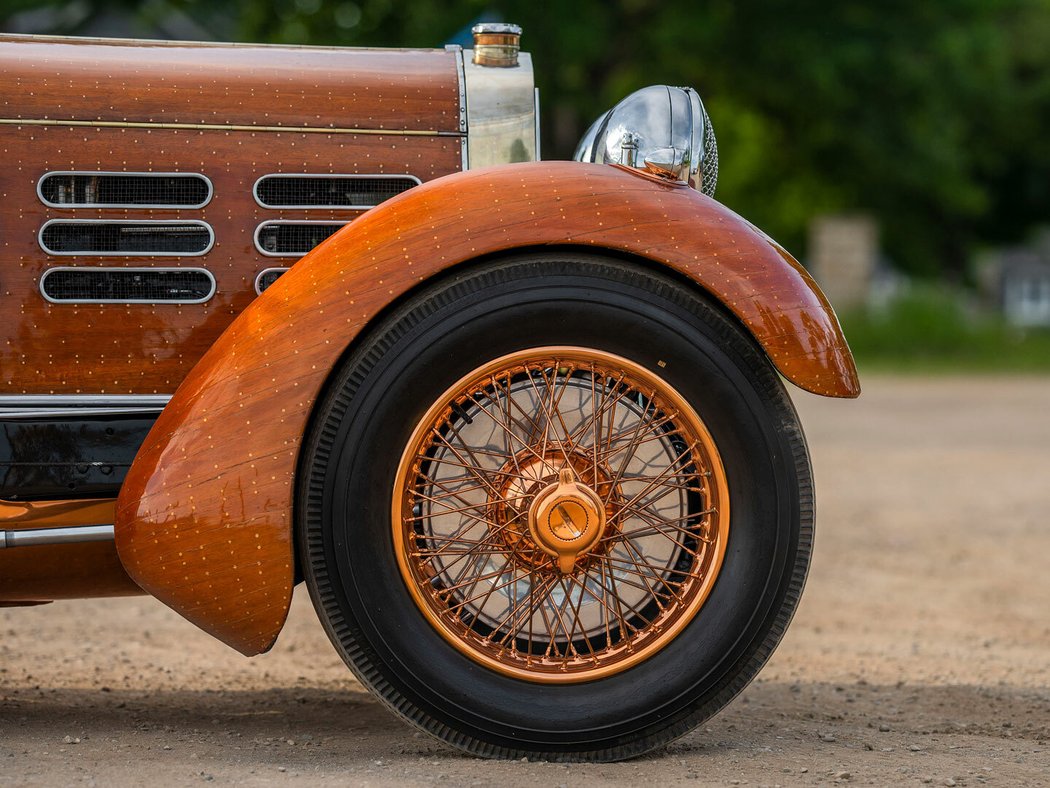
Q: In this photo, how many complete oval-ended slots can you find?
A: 3